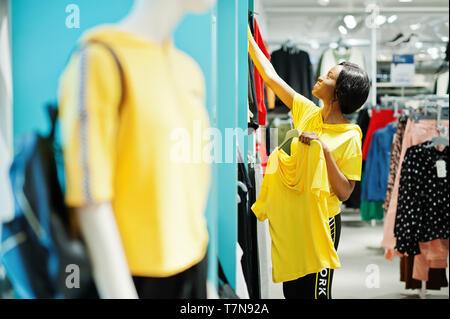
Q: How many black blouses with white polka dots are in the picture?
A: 1